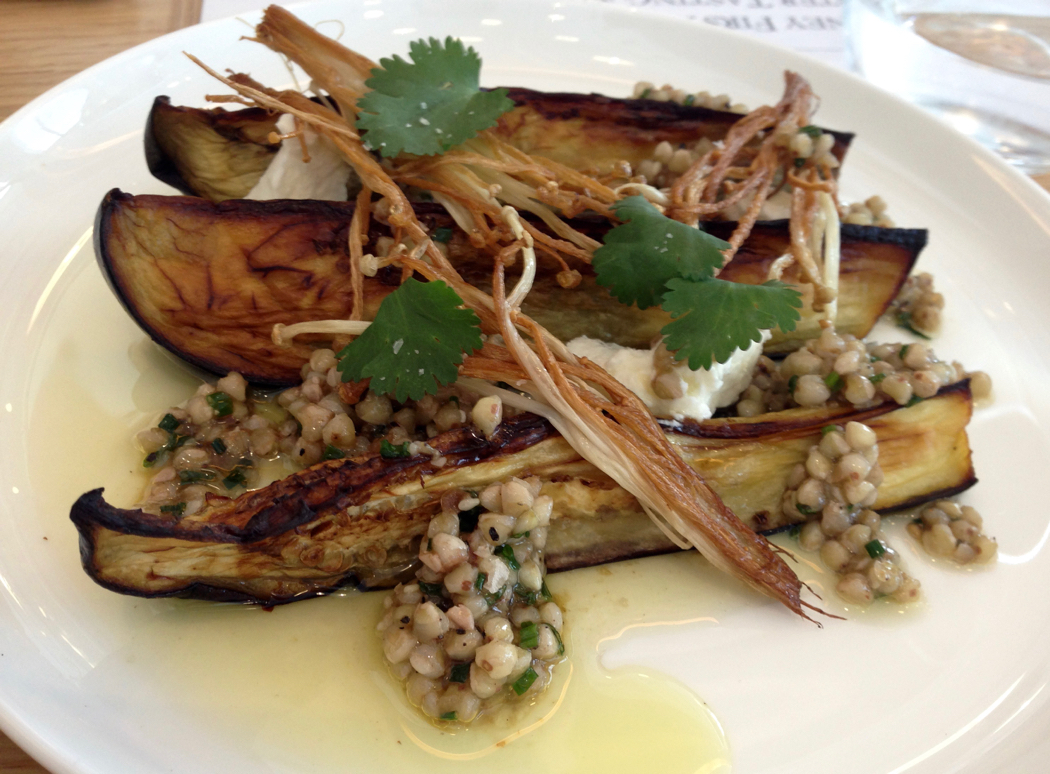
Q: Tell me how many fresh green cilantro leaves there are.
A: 4